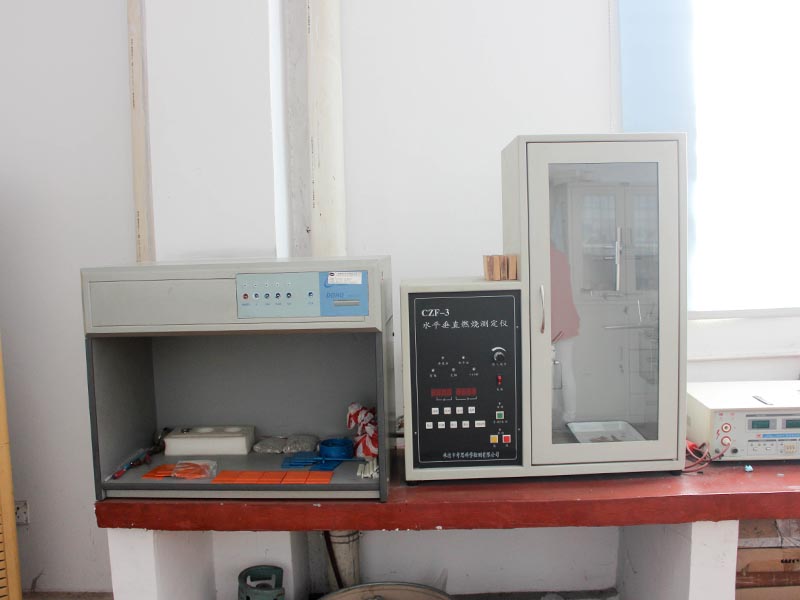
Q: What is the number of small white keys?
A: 9